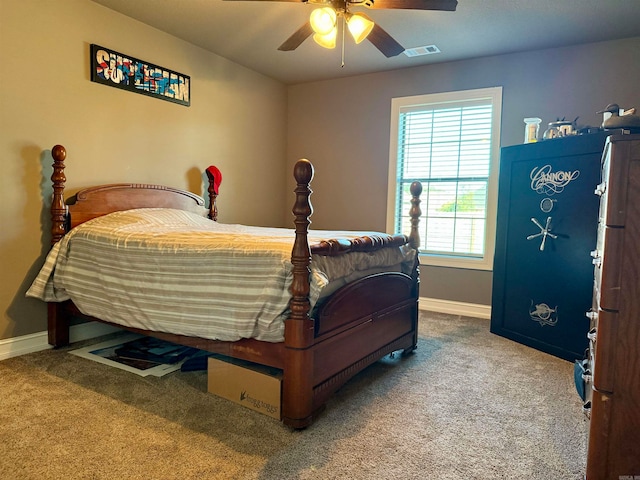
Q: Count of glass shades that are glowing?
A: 3